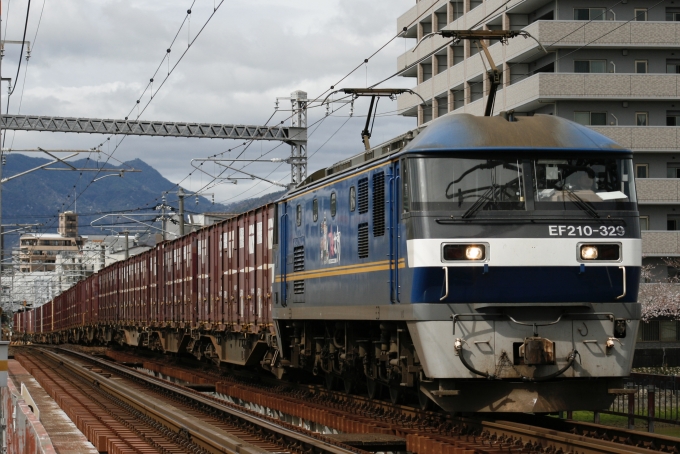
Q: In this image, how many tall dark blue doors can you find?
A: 2